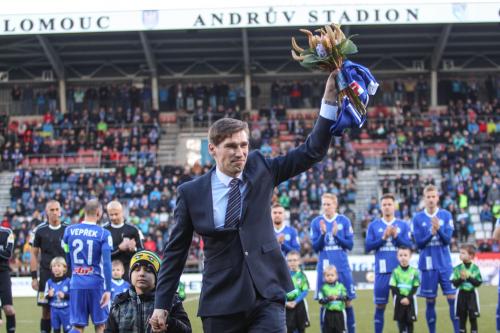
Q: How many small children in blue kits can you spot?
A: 2